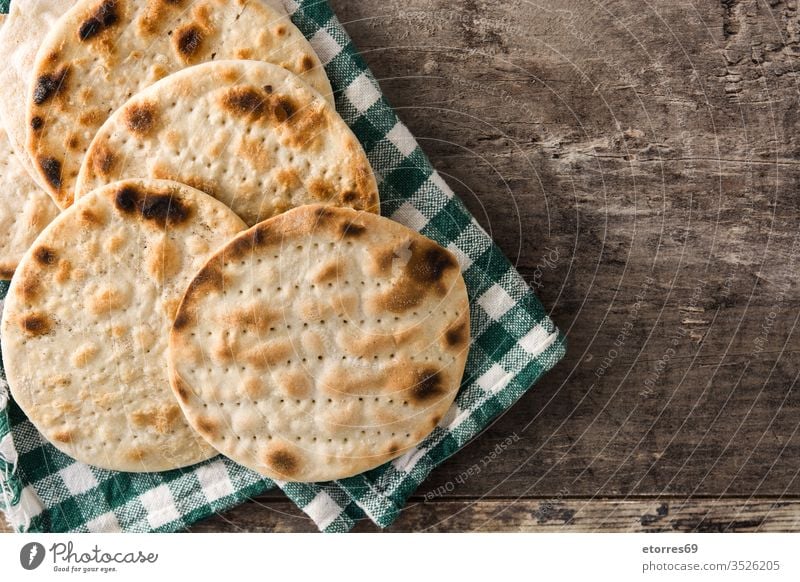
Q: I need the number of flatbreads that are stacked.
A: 6